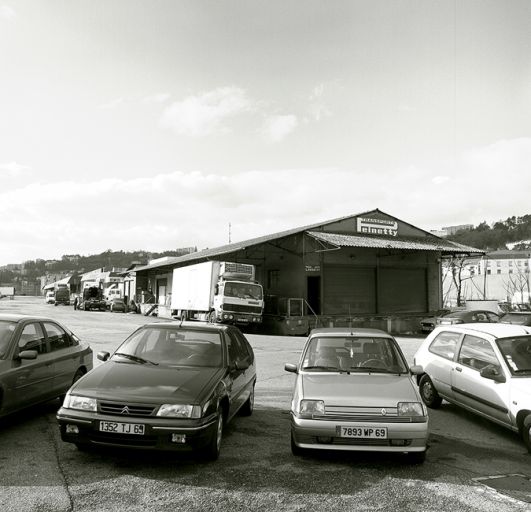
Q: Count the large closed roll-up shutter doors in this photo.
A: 2